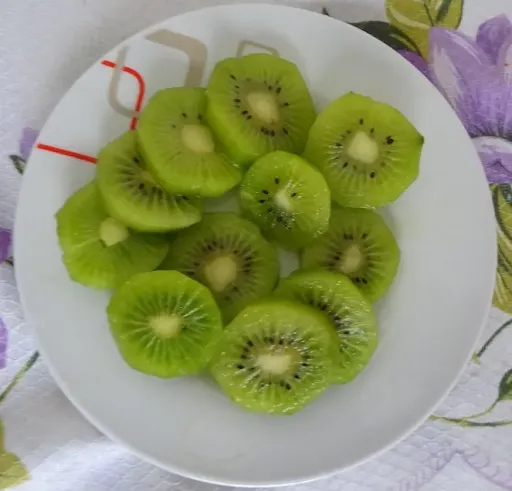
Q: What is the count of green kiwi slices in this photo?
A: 11